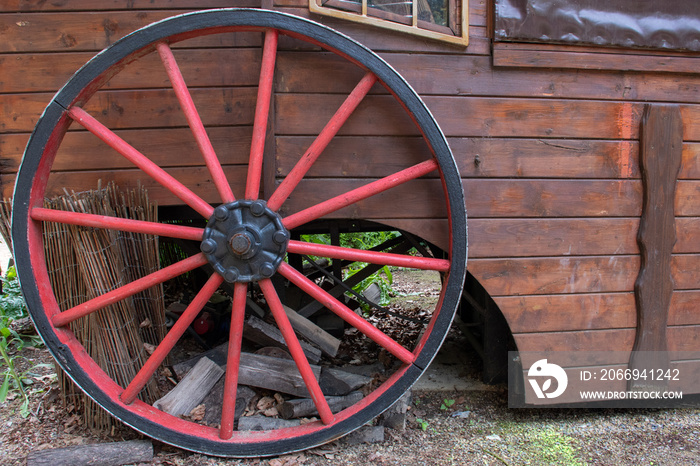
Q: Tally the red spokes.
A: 12